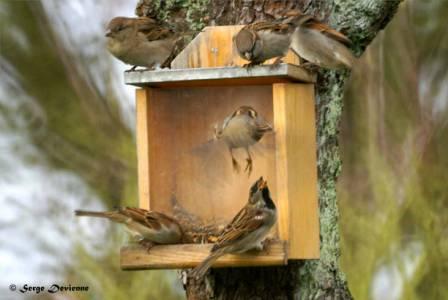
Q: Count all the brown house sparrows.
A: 6